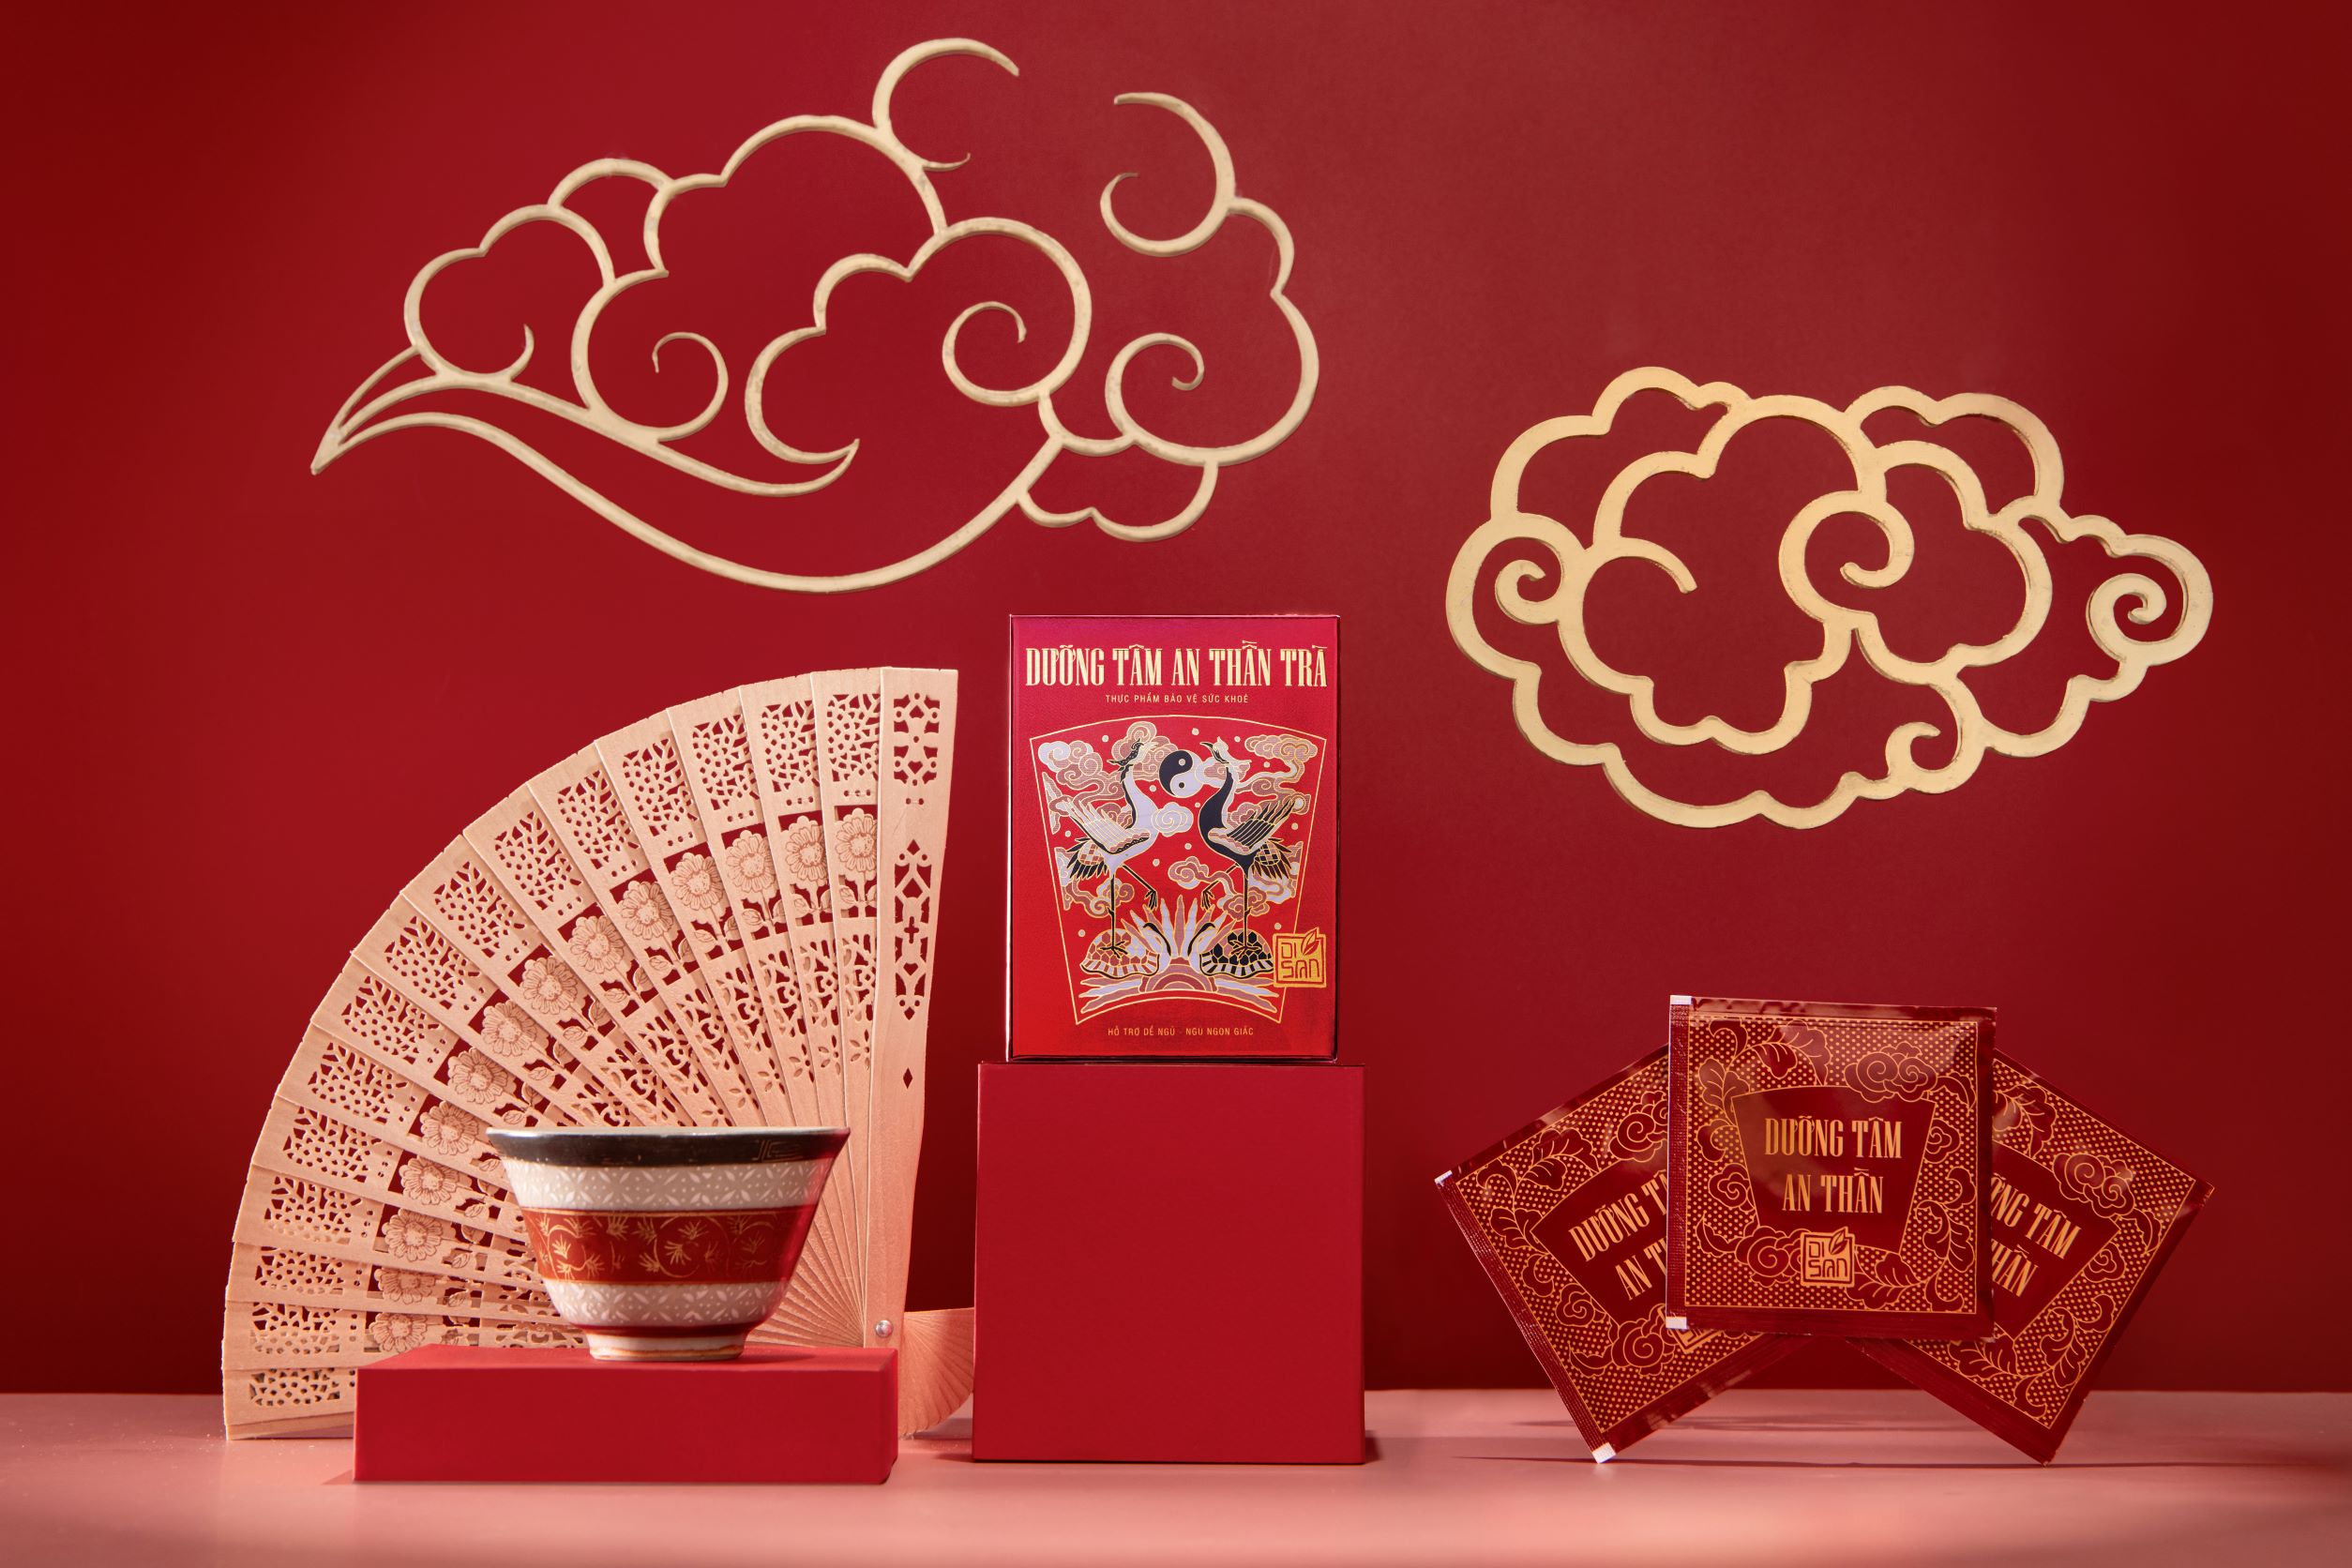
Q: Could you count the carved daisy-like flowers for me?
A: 14